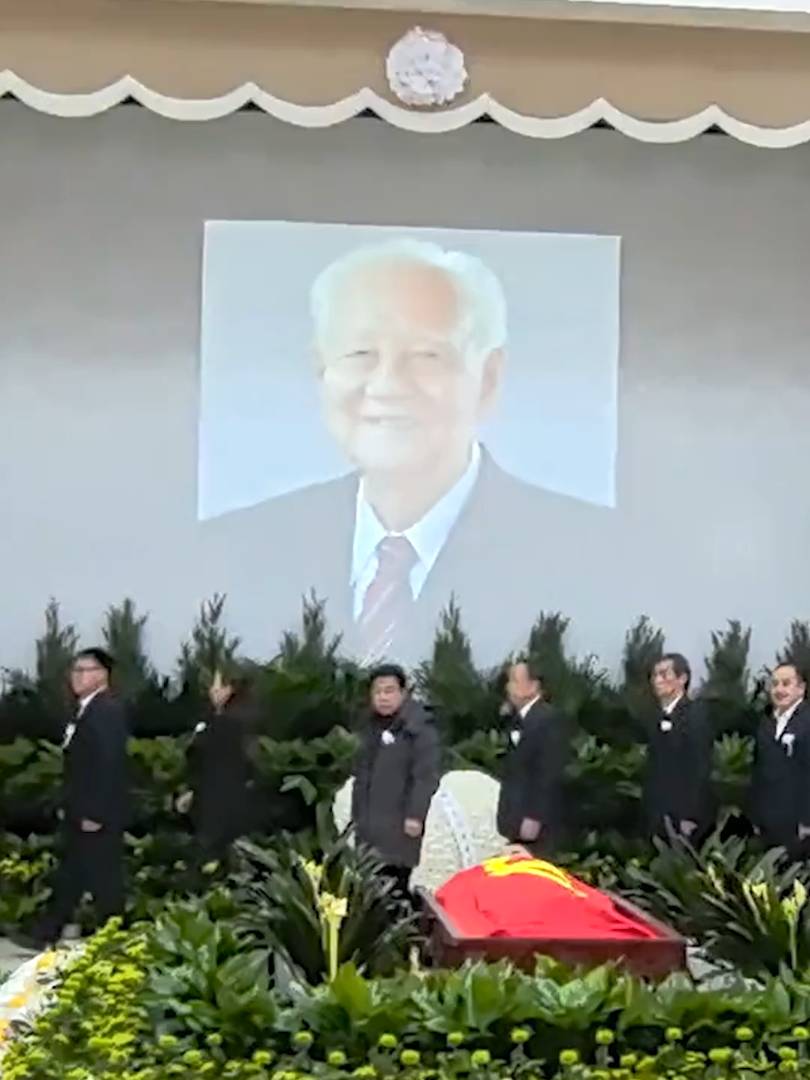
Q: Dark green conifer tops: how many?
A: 9